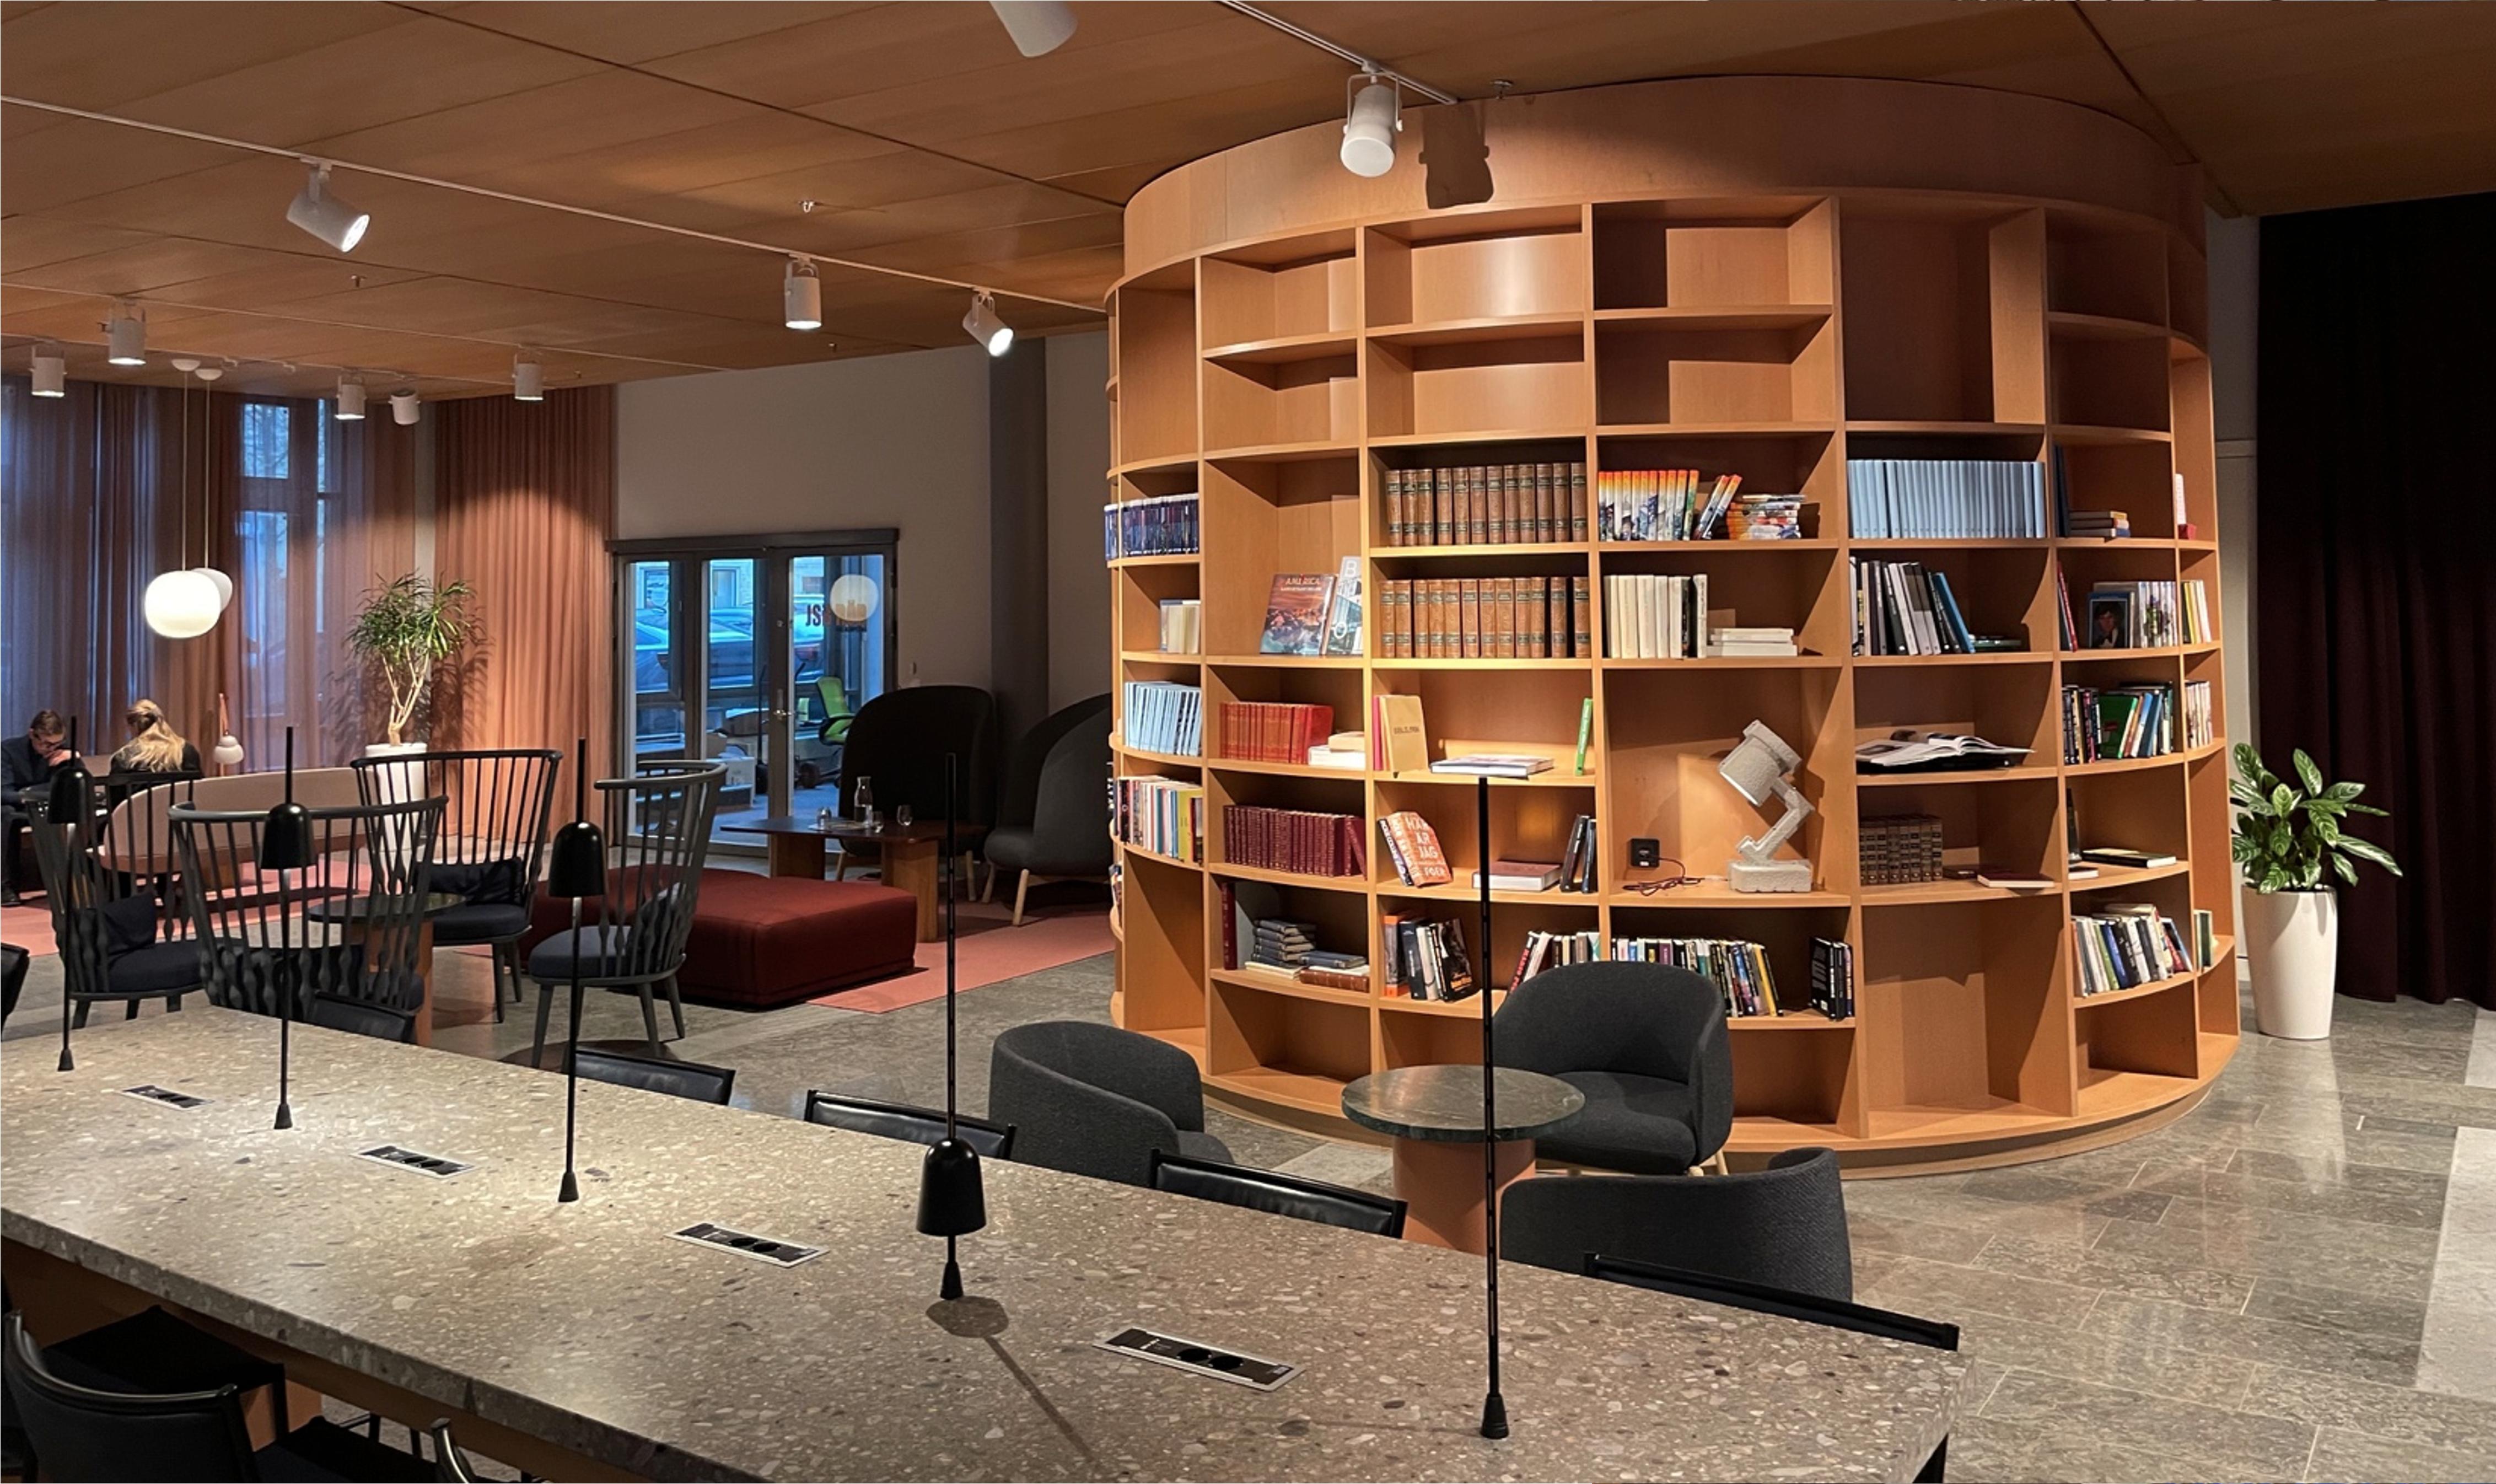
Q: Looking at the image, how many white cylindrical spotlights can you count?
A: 10